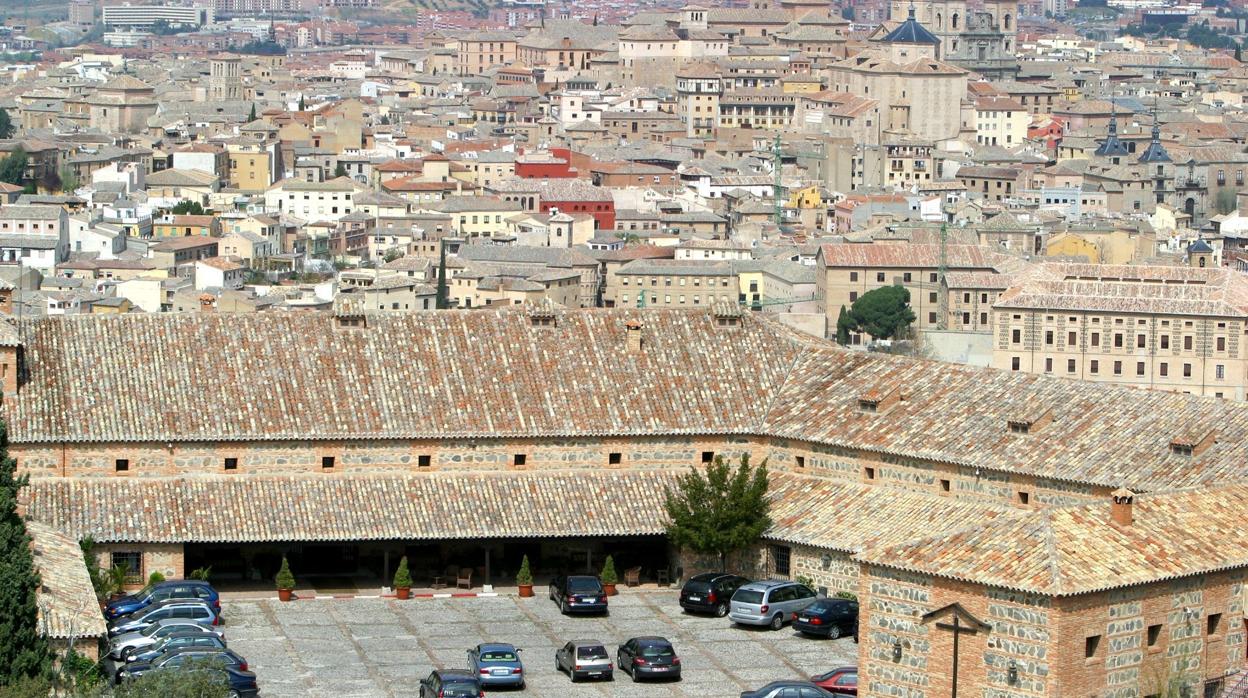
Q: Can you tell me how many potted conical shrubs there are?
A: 4